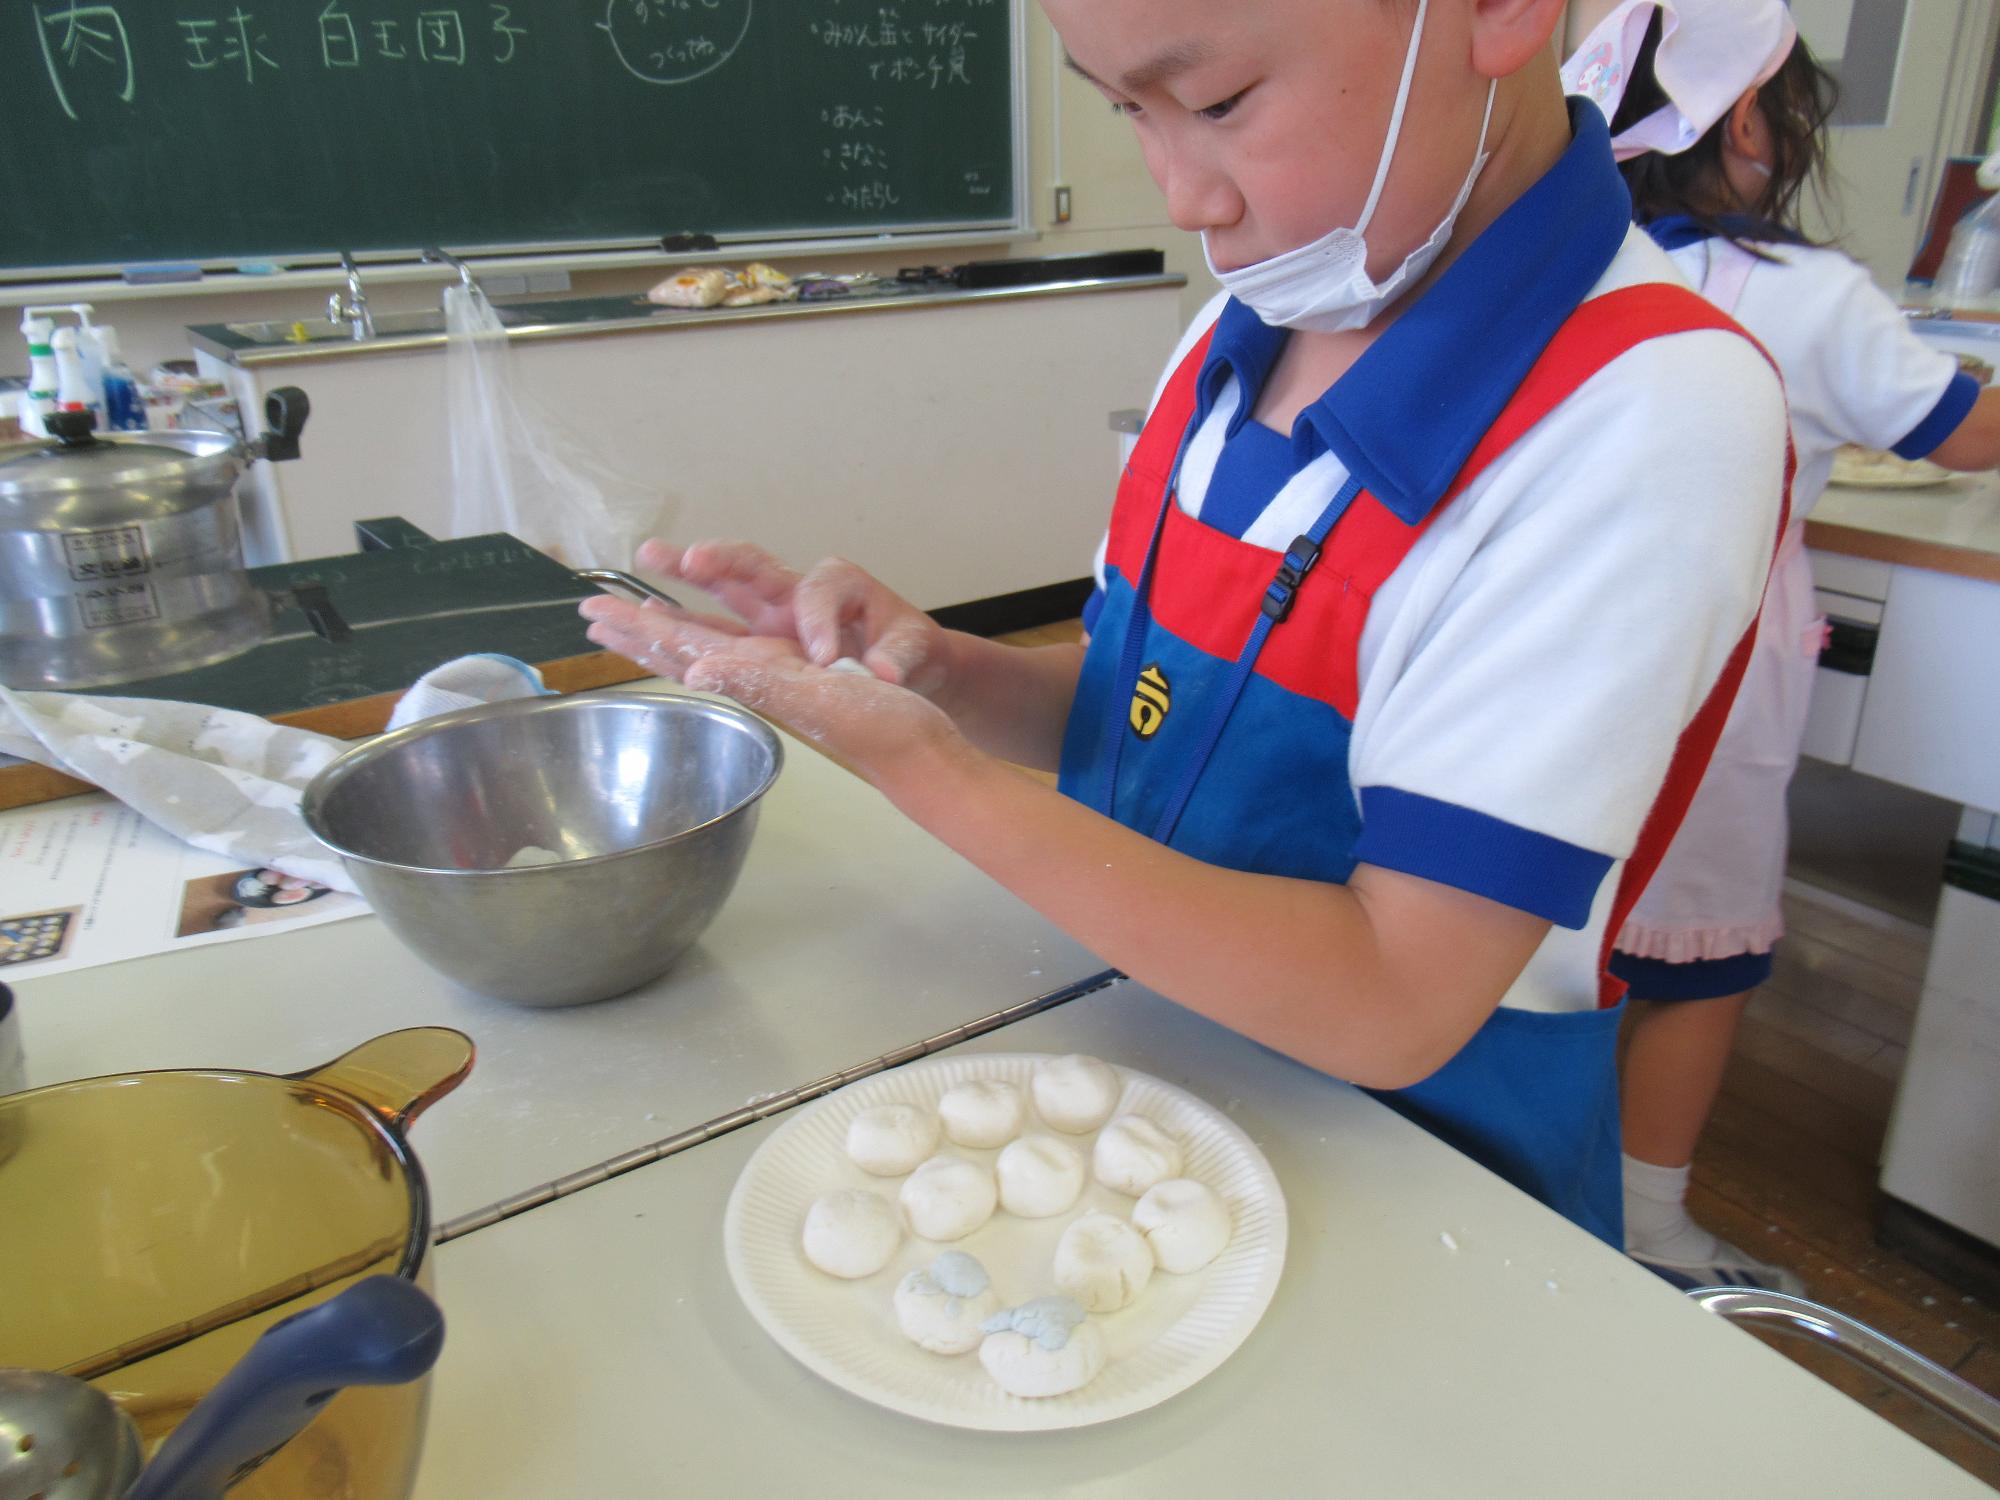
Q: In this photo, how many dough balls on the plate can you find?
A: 11